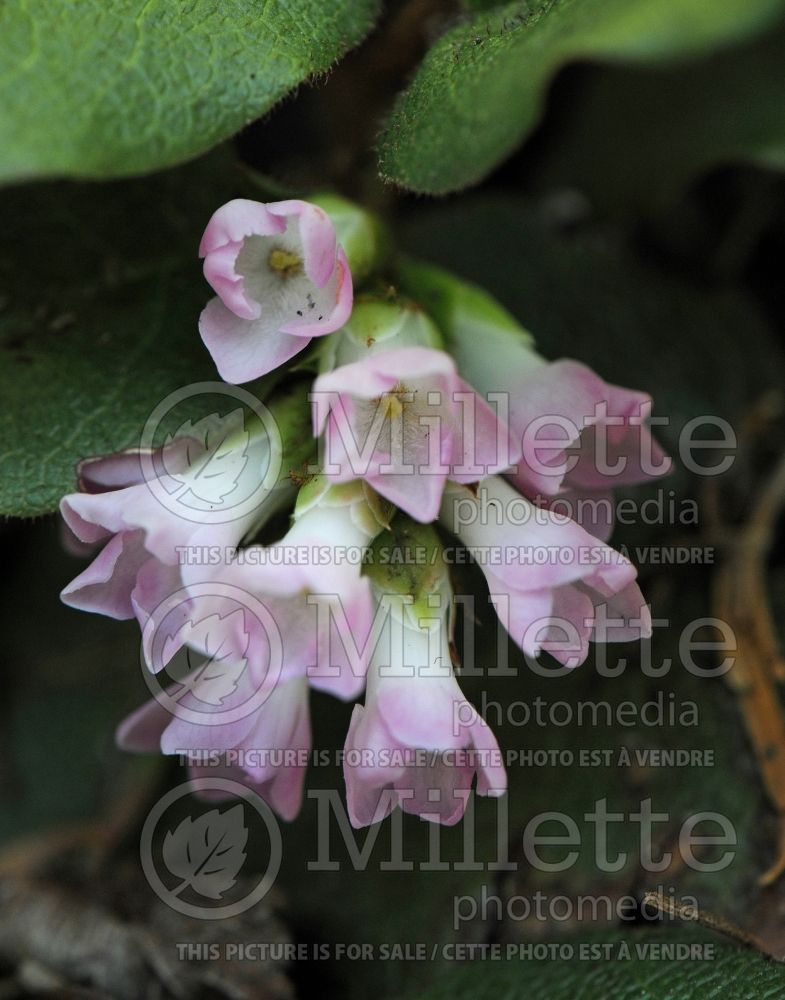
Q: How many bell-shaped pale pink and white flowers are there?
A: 8